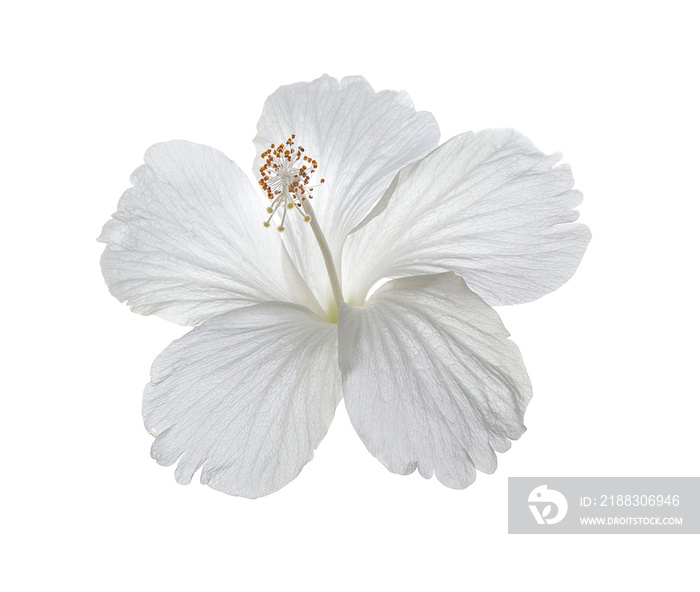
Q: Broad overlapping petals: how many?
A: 5